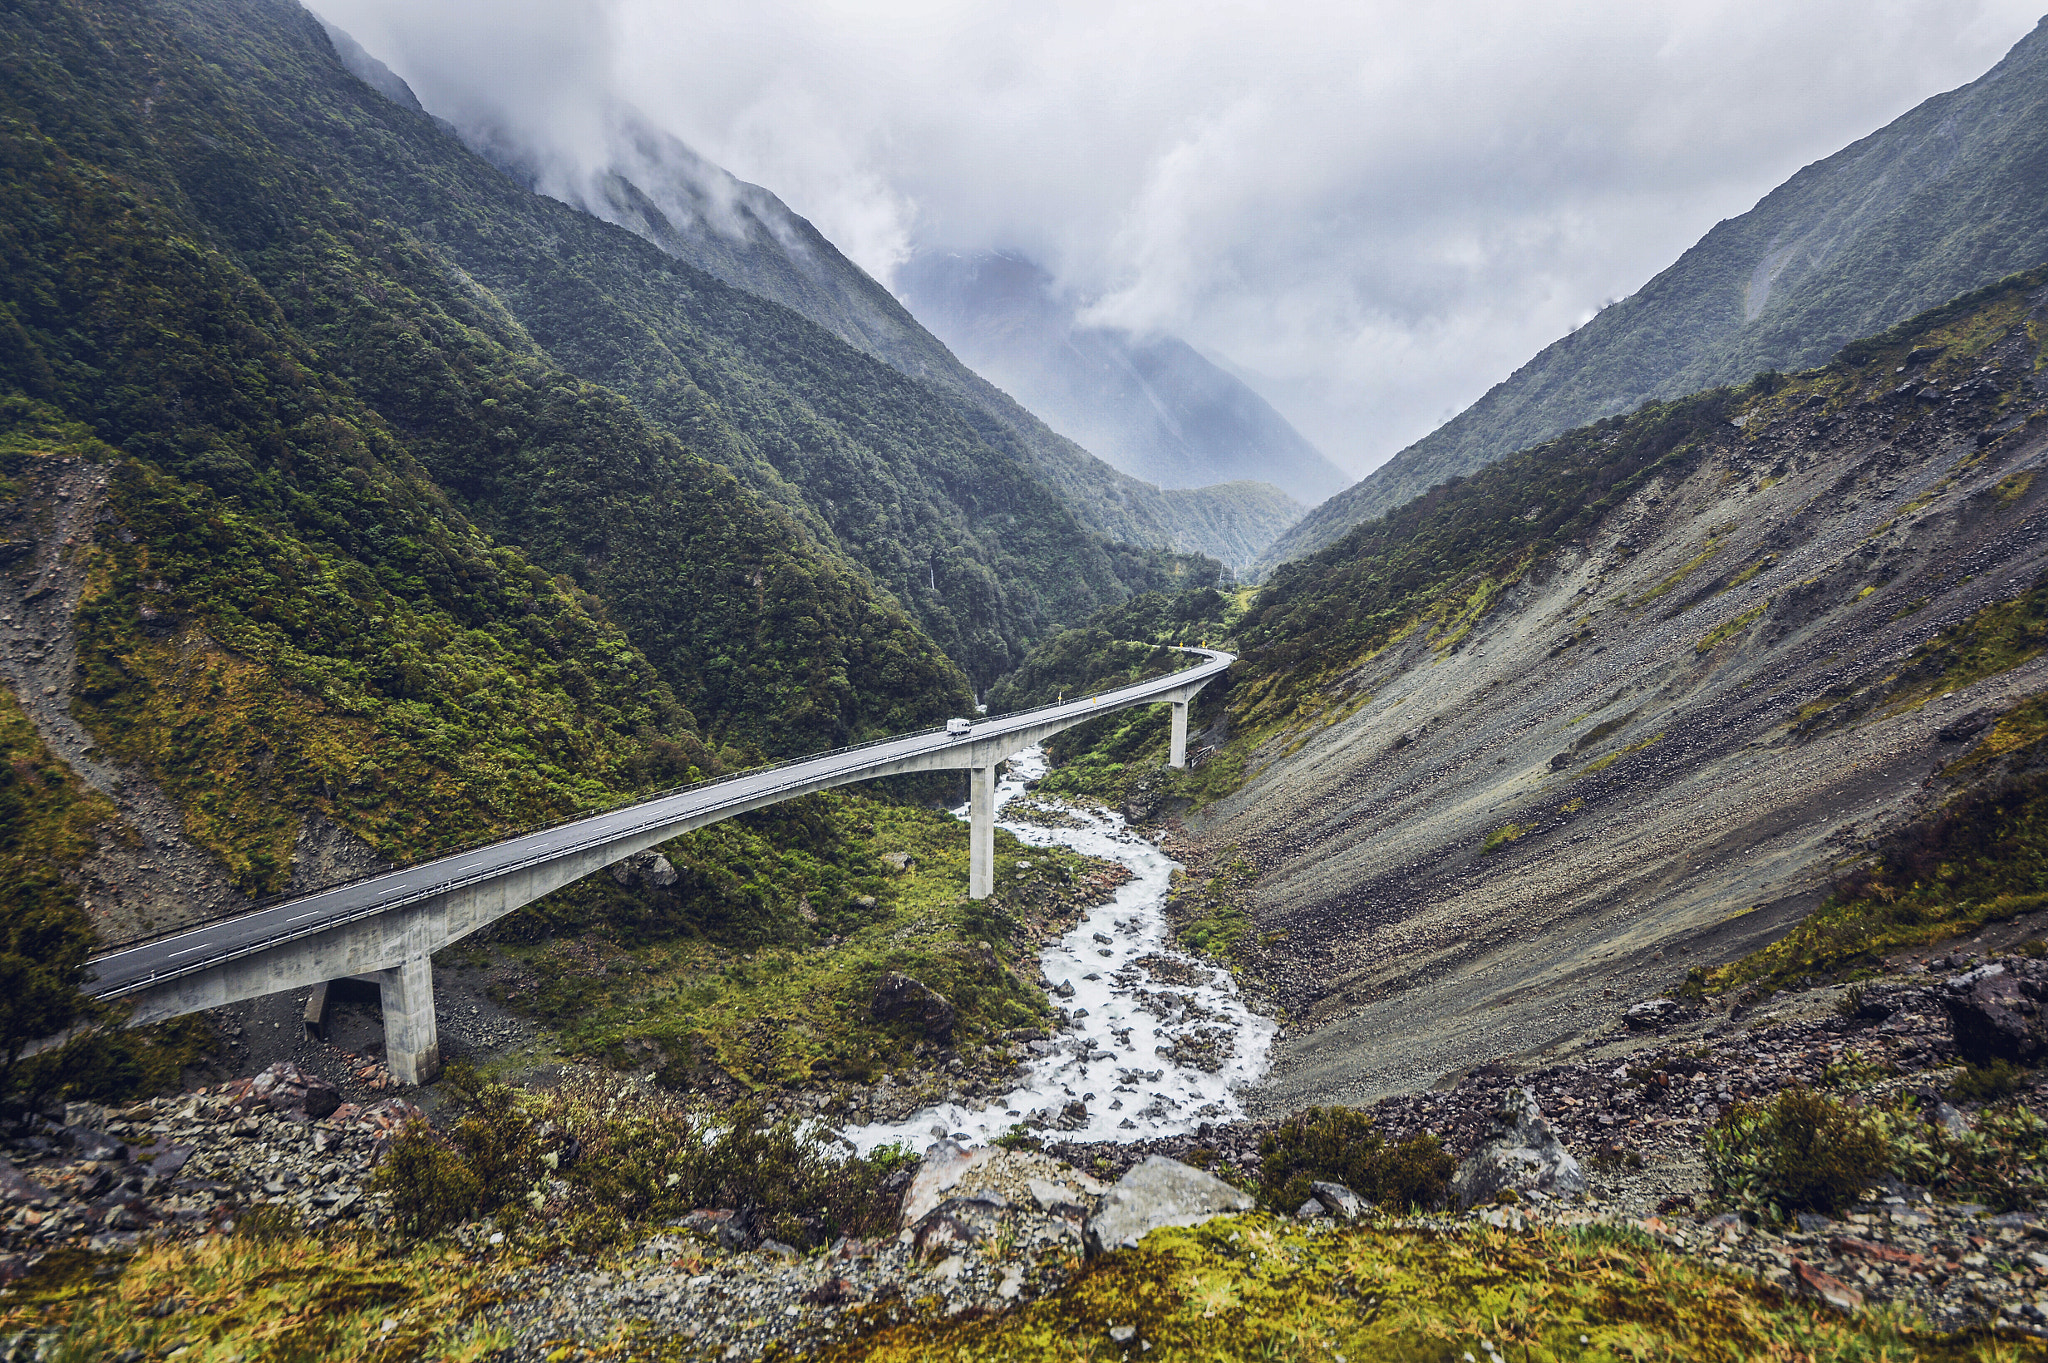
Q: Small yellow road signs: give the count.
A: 4